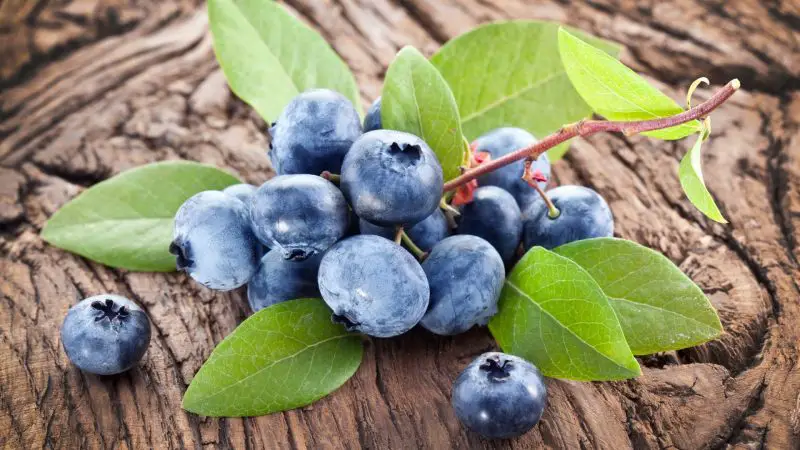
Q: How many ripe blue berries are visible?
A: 15